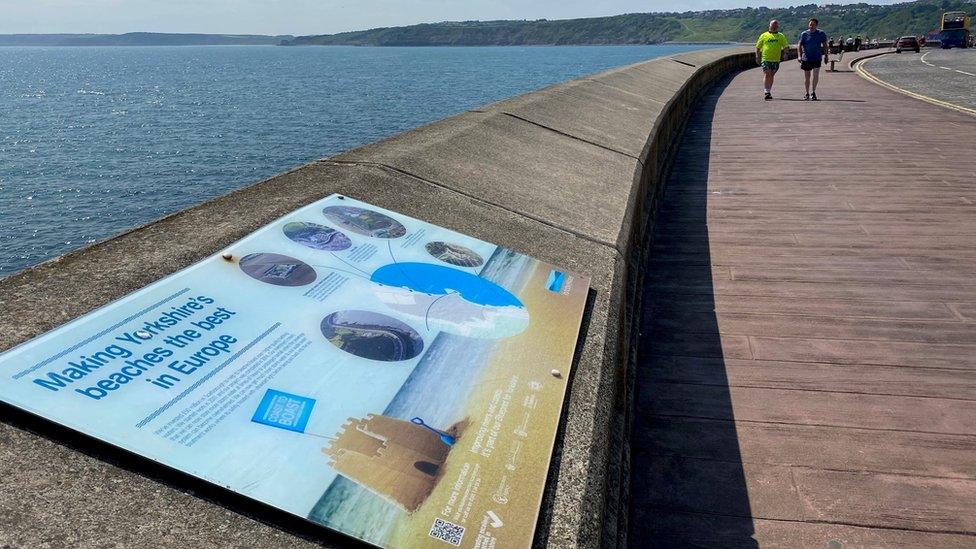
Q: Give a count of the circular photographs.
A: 5